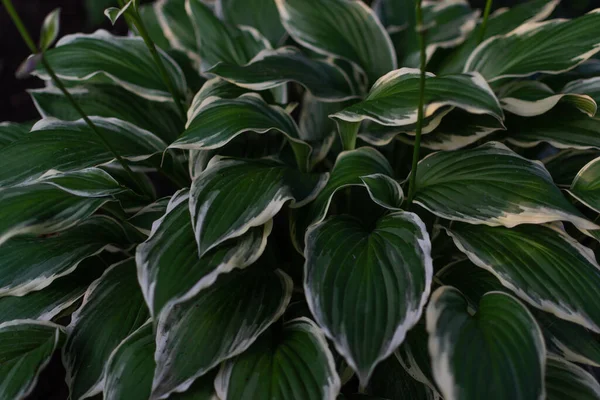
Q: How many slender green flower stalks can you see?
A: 4